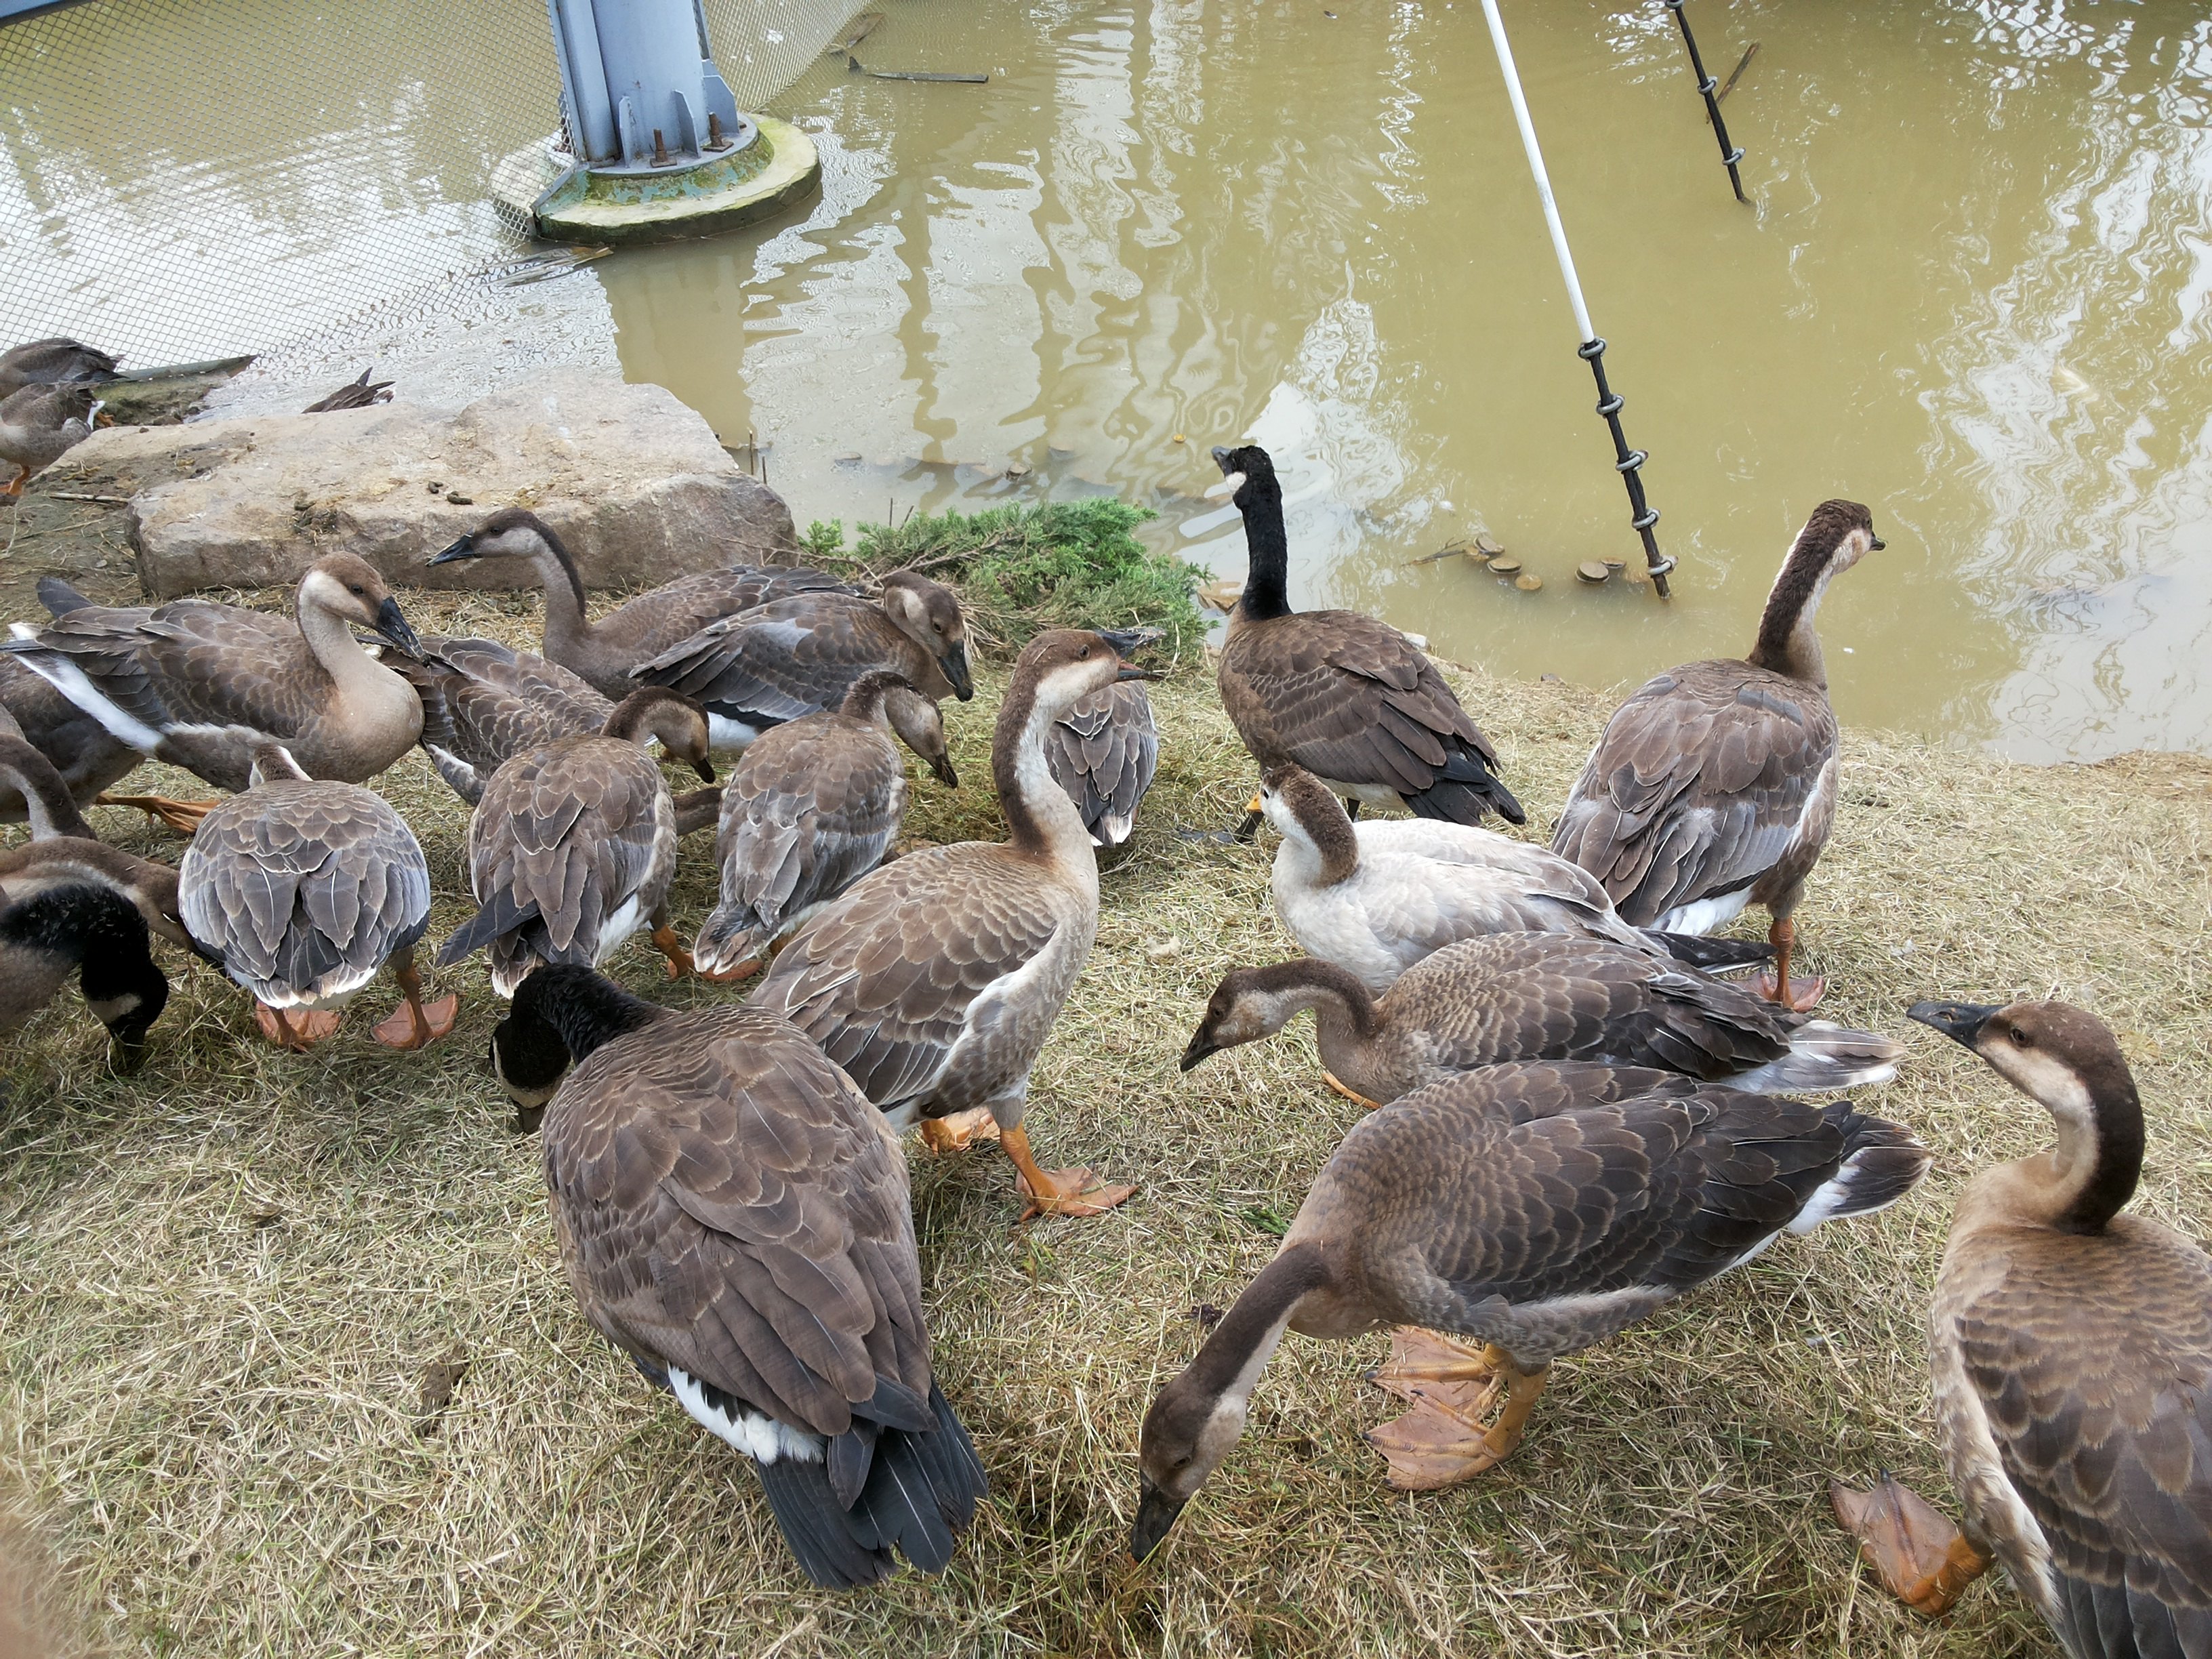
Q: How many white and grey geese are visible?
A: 1